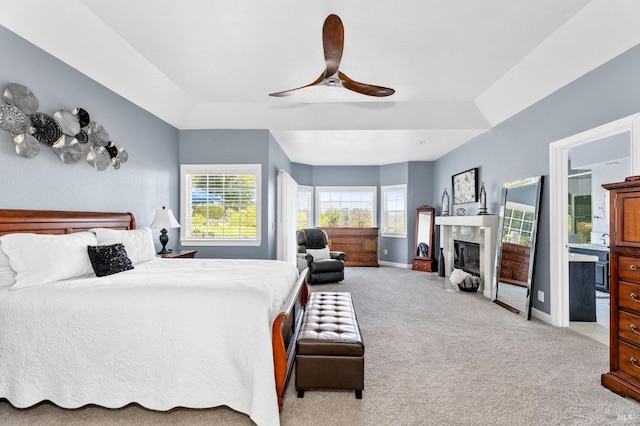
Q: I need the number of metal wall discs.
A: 13